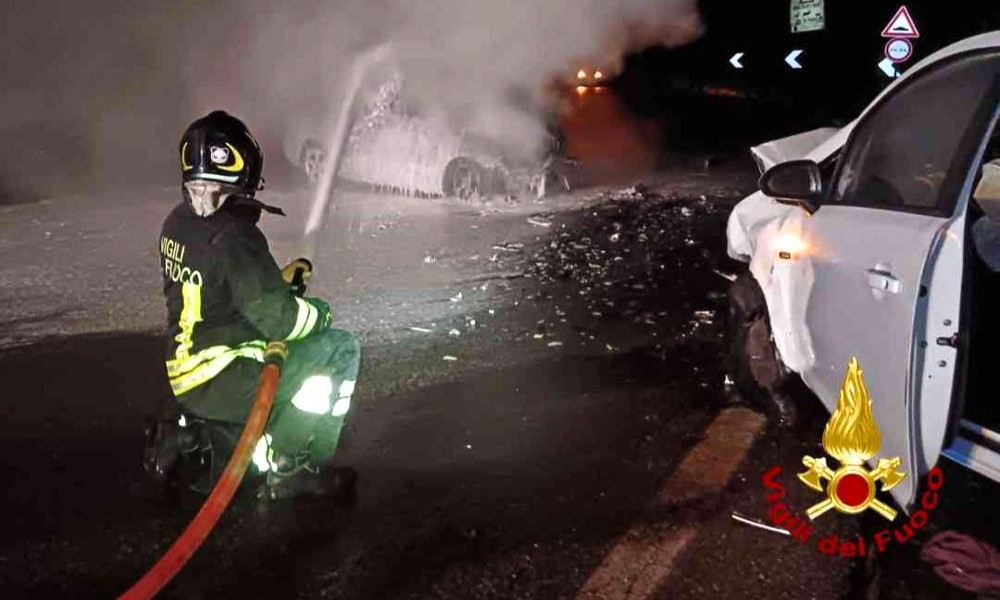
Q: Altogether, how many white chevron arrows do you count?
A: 3